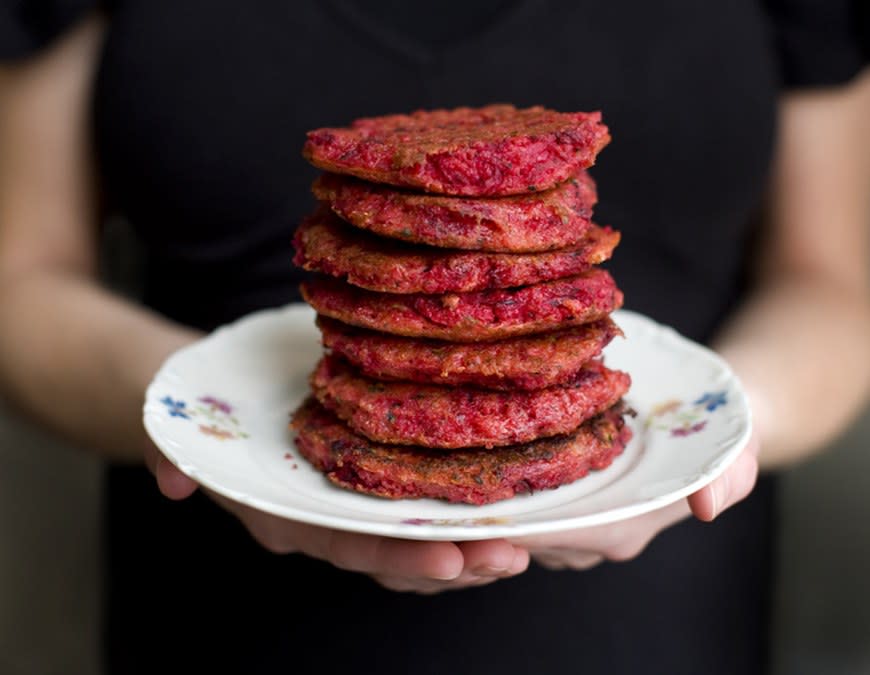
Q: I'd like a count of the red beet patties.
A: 7